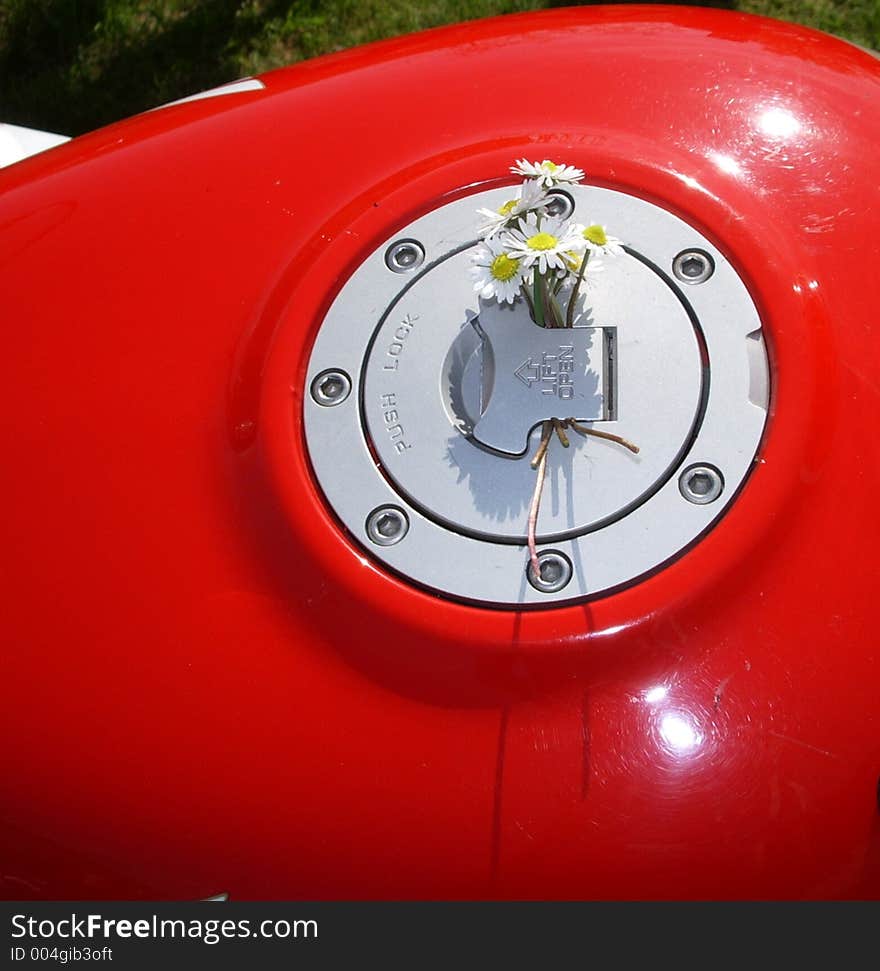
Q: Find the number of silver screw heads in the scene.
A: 7